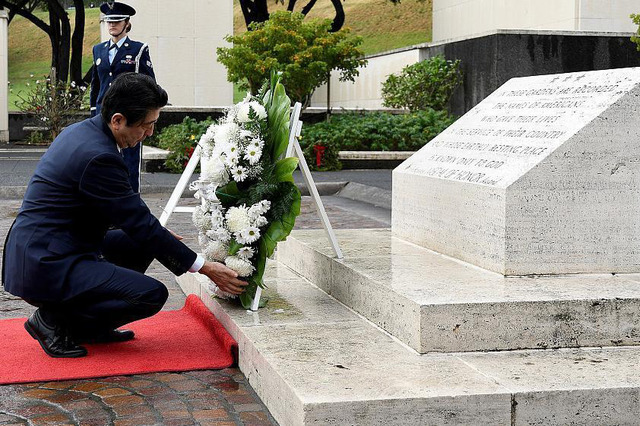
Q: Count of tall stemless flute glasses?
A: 0